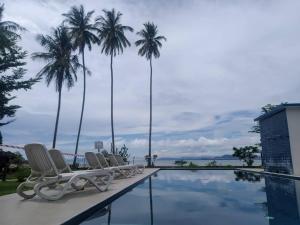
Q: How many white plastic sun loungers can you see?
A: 6